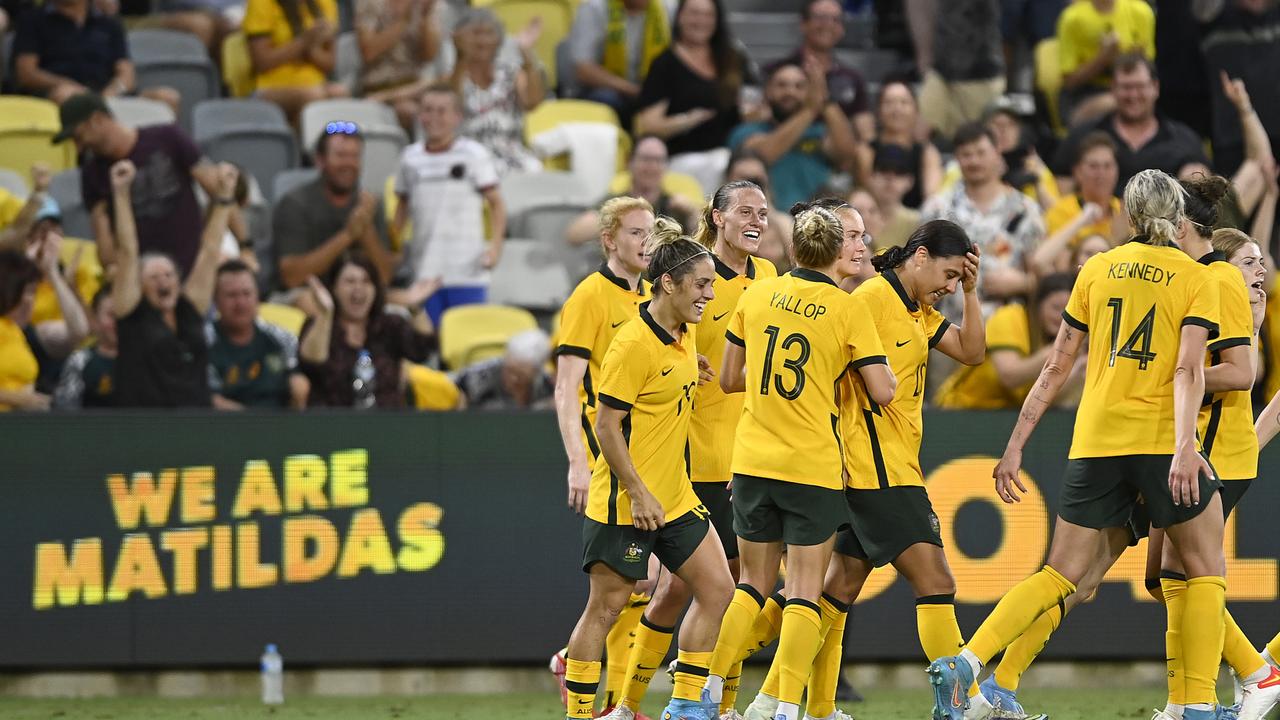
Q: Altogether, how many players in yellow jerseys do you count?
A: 9